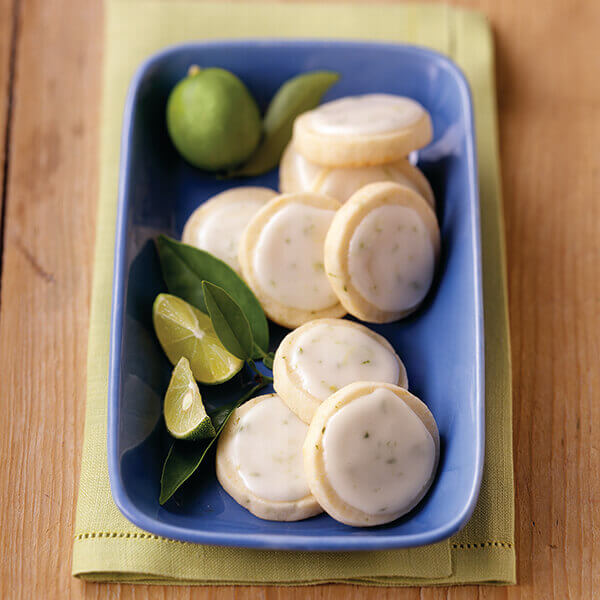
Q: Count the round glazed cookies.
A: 9